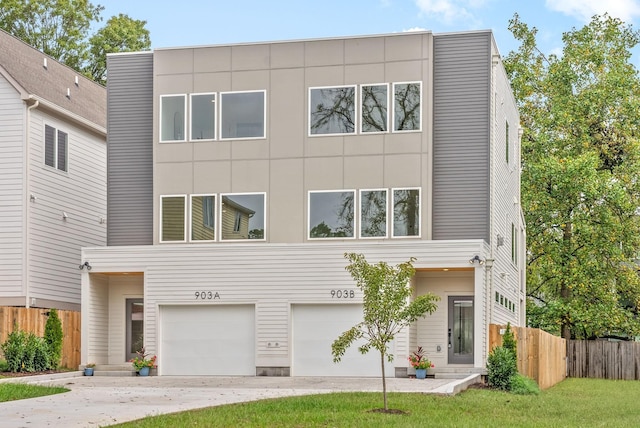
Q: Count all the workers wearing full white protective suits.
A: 0